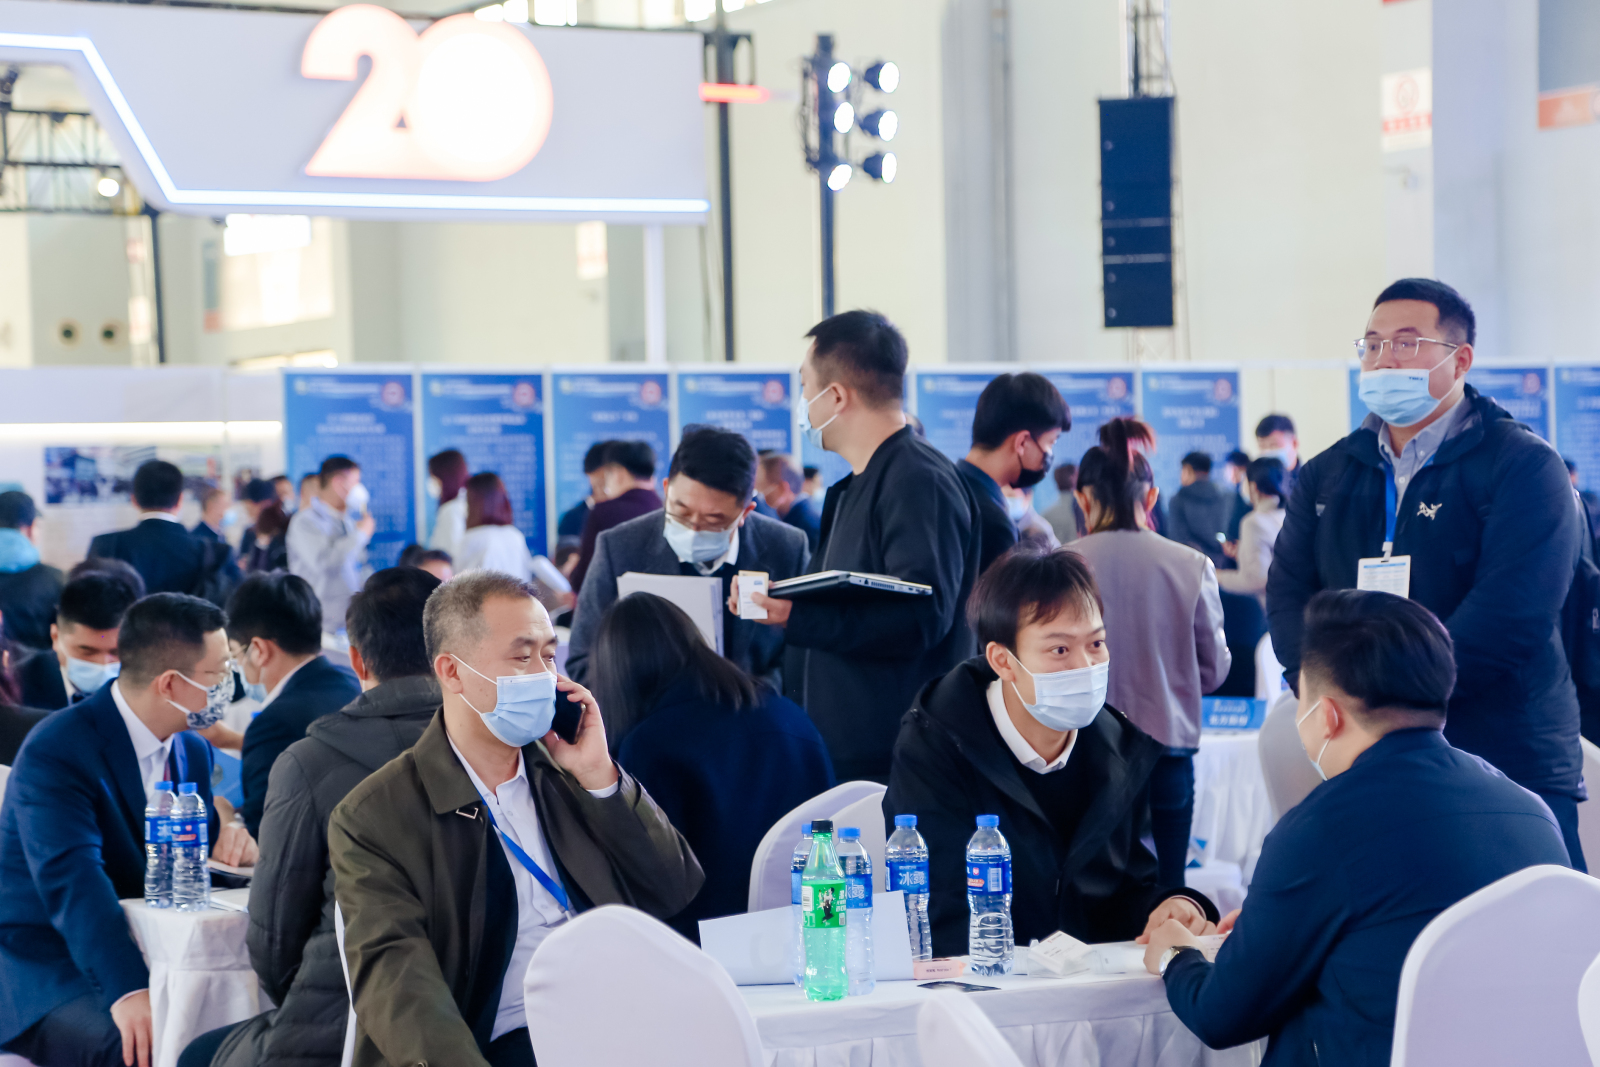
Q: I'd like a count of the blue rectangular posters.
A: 11